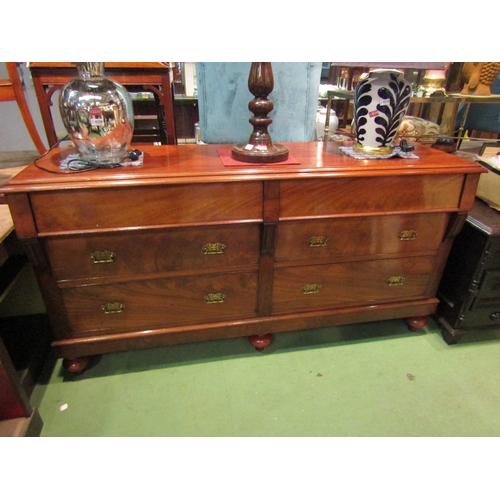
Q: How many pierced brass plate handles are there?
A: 8